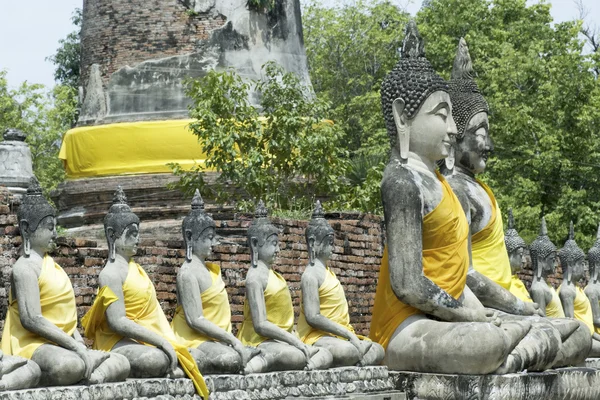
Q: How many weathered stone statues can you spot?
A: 11